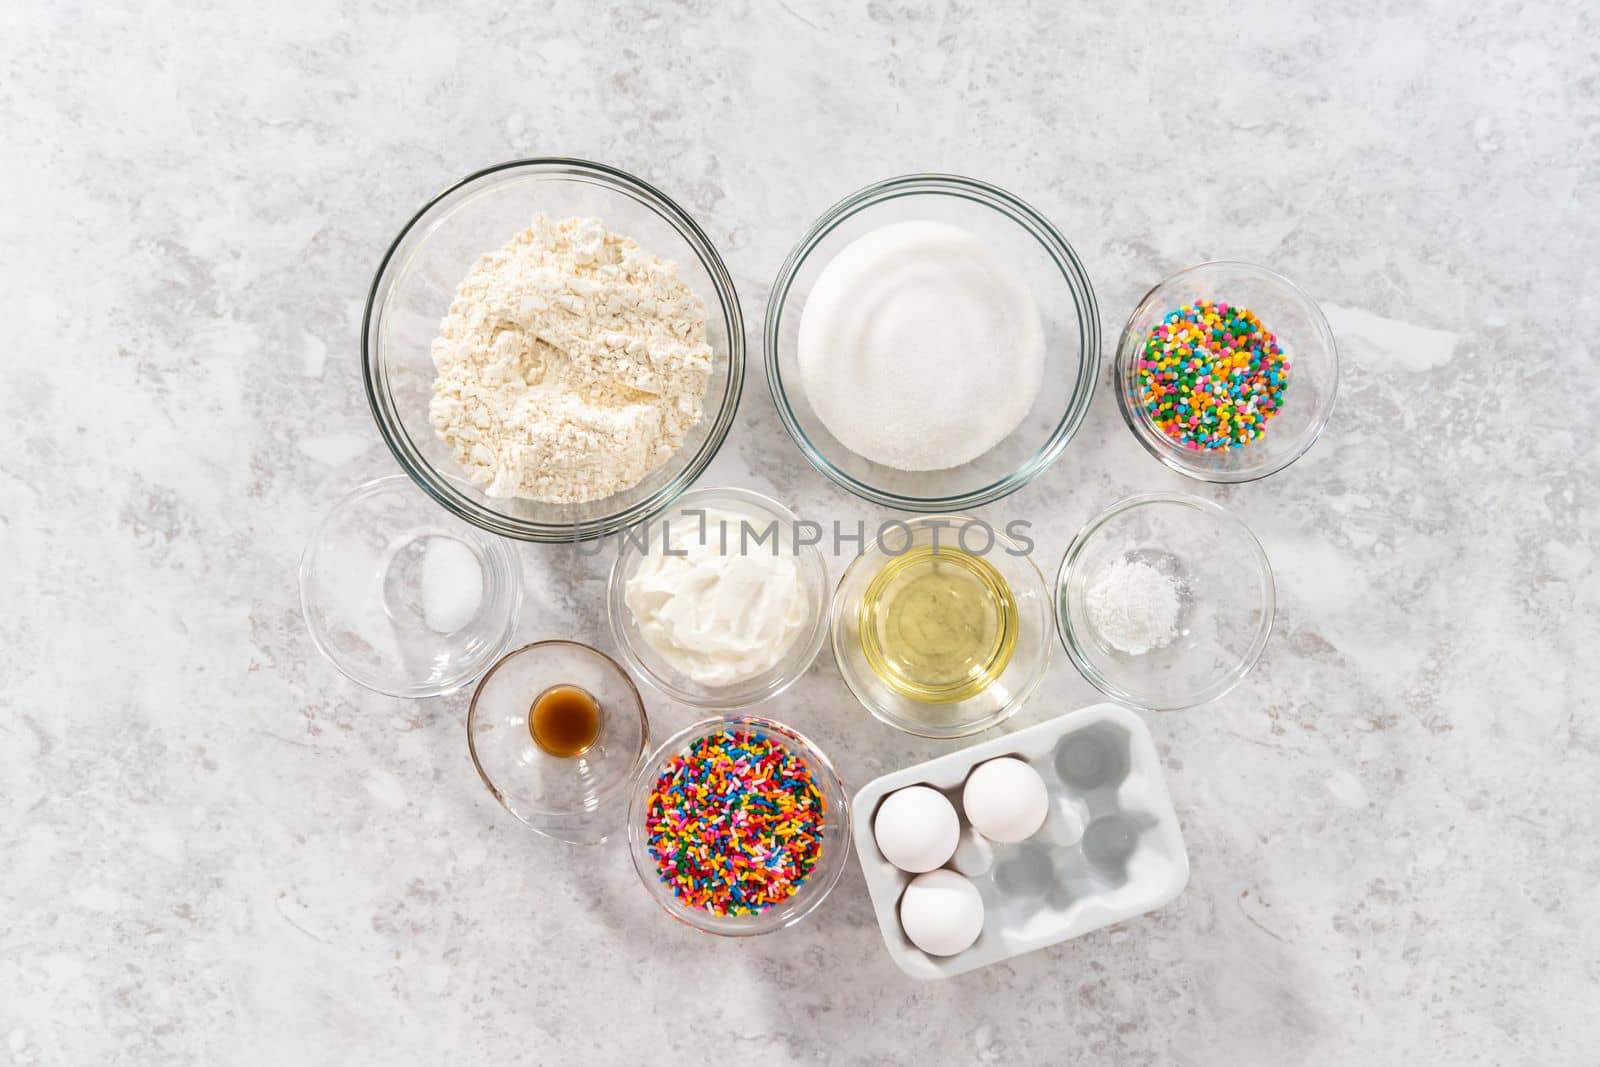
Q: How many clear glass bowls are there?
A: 9